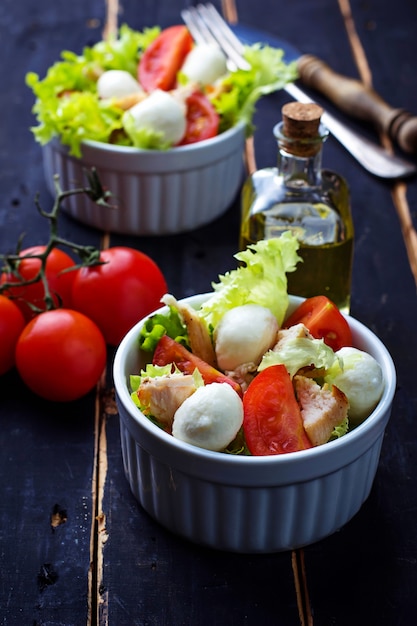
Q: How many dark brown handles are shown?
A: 1